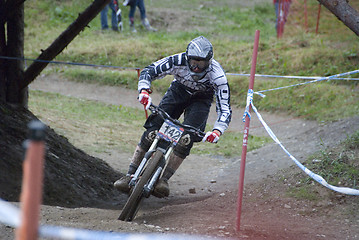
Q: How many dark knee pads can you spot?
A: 2